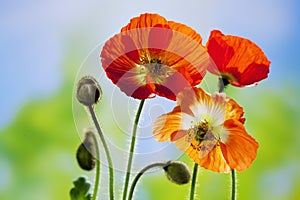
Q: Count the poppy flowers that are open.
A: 3